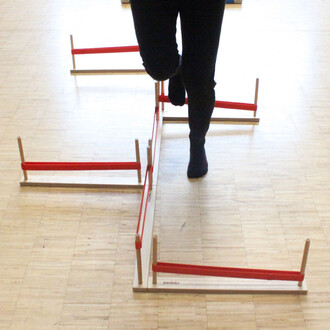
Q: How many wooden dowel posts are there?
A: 12